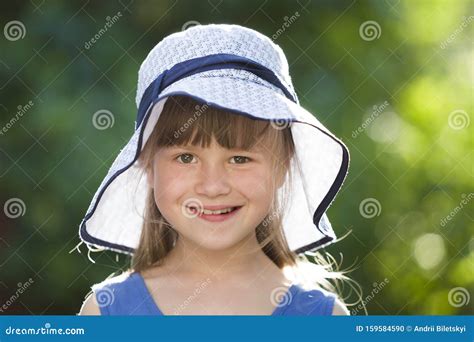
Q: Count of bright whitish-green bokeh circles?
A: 2